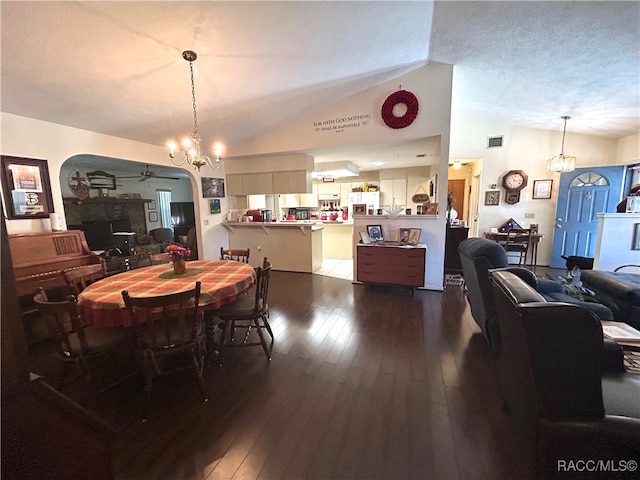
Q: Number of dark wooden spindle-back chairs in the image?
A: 6